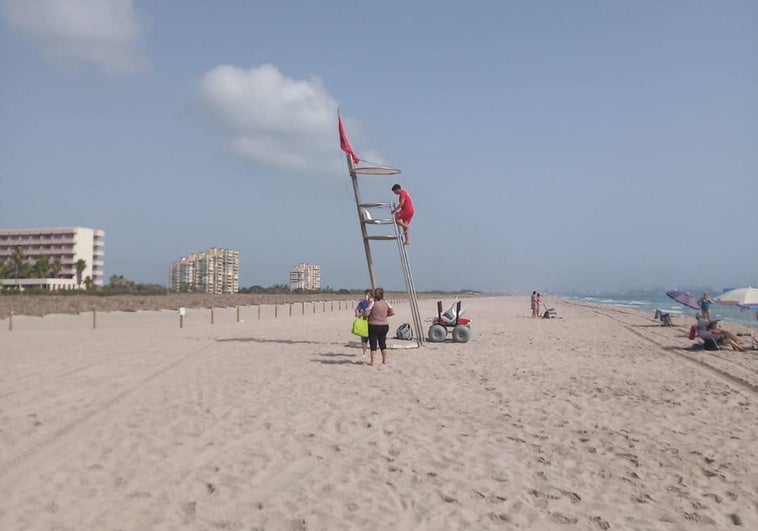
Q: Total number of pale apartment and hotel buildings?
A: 3